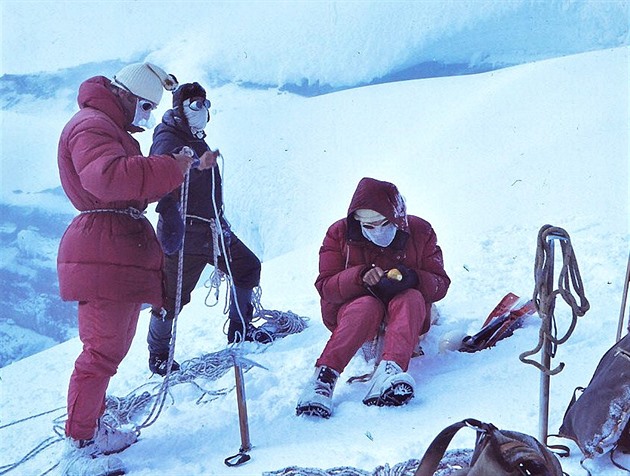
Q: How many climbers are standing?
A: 2